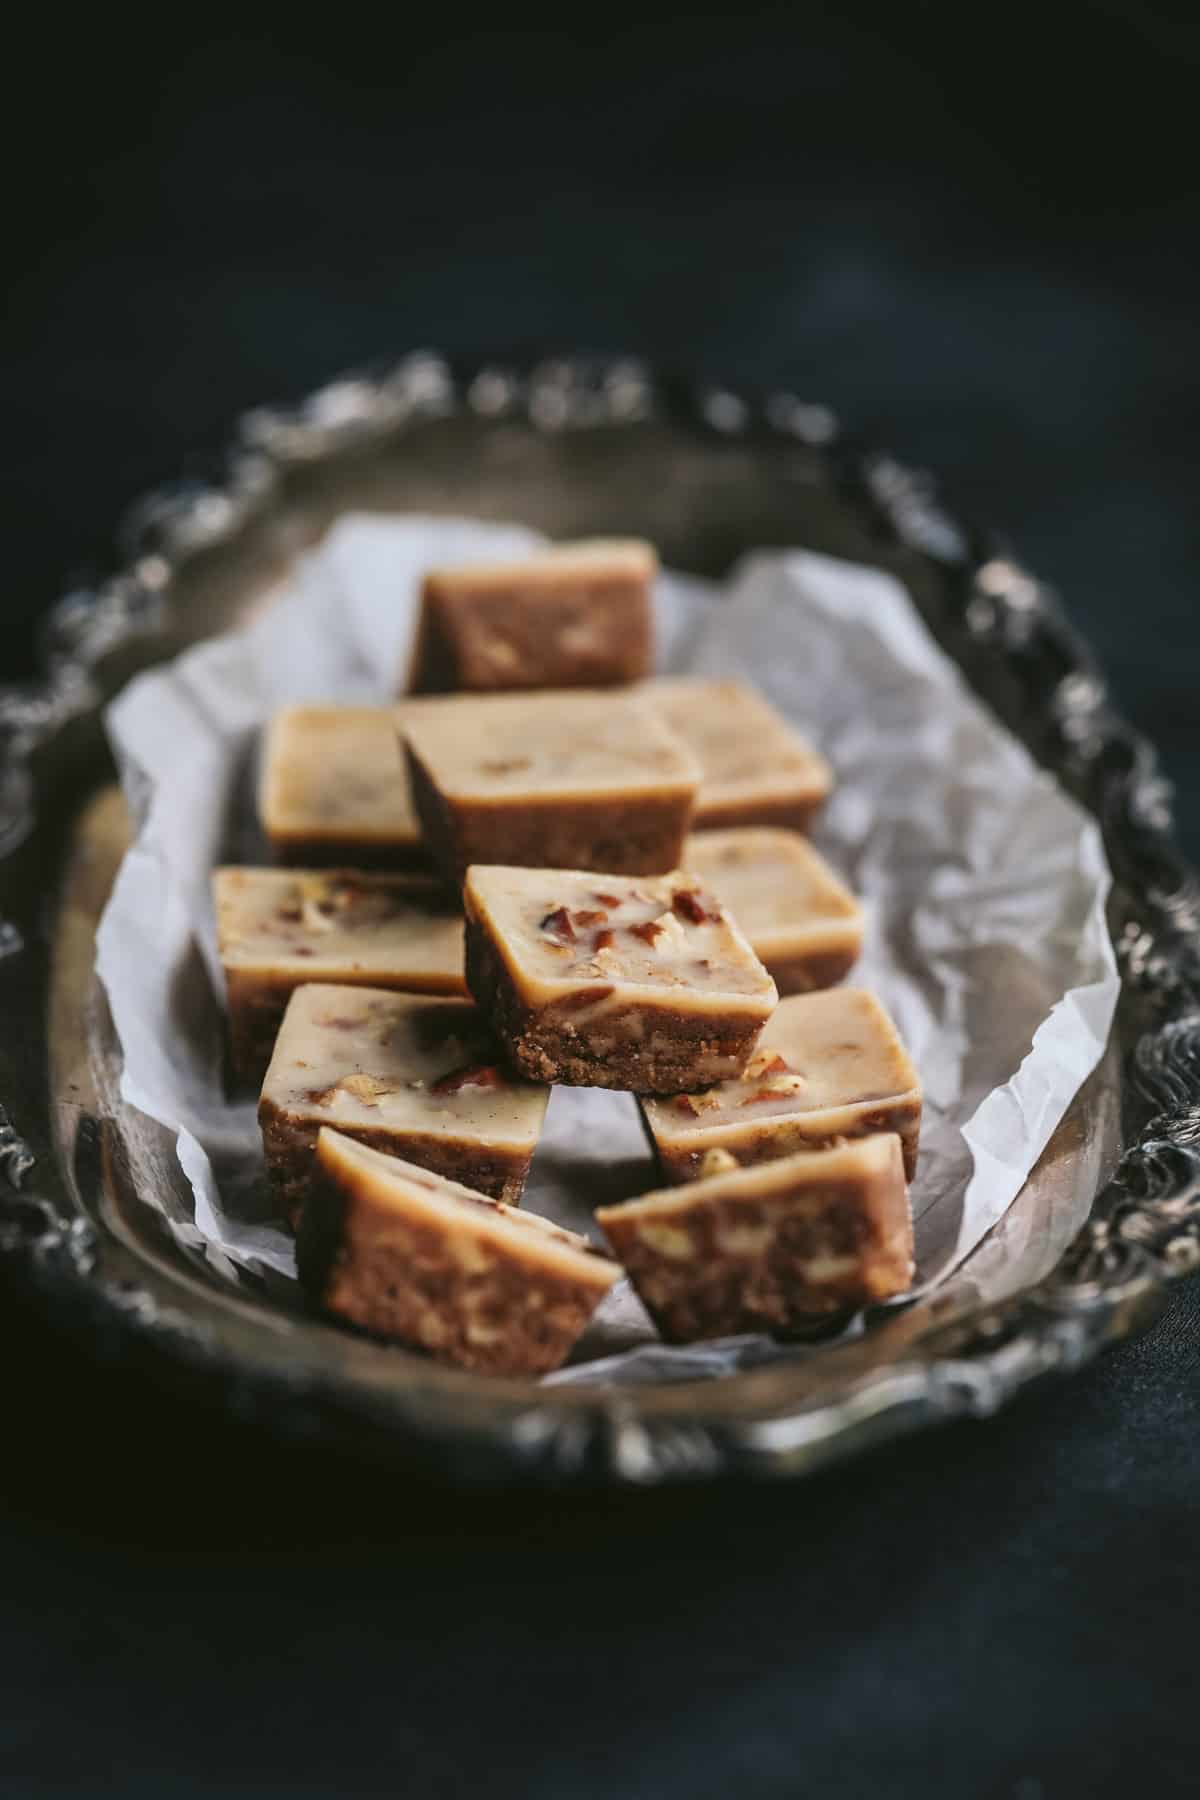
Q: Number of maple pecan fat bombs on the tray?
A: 11